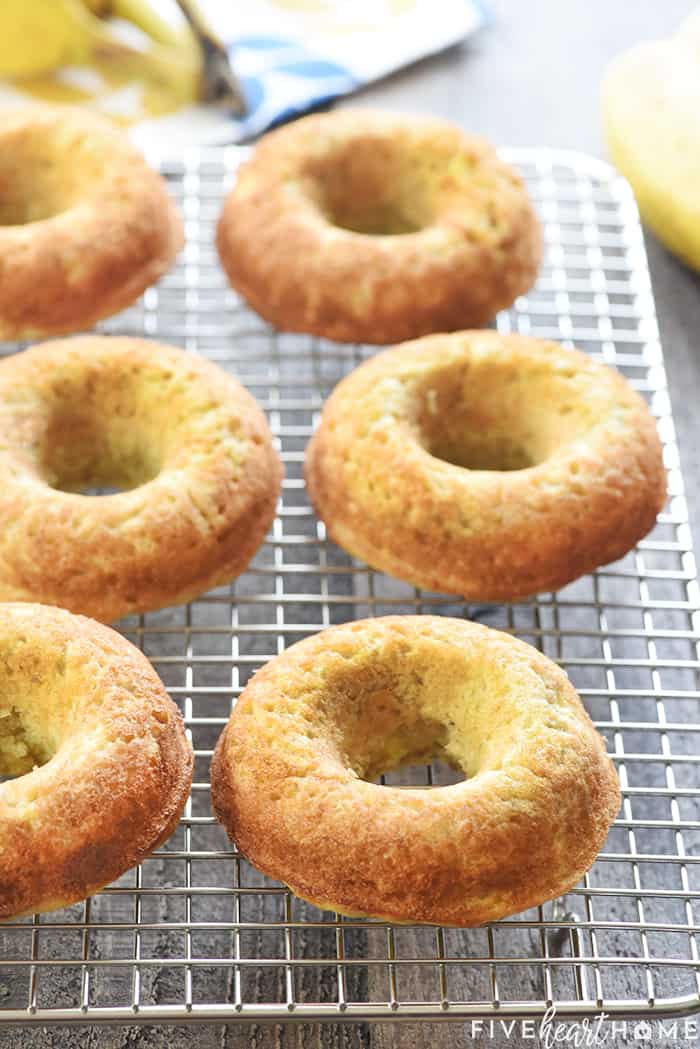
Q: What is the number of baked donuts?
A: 6